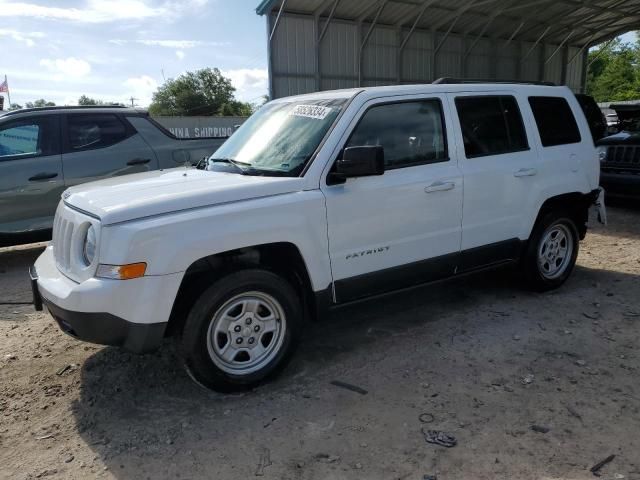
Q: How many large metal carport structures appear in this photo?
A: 1